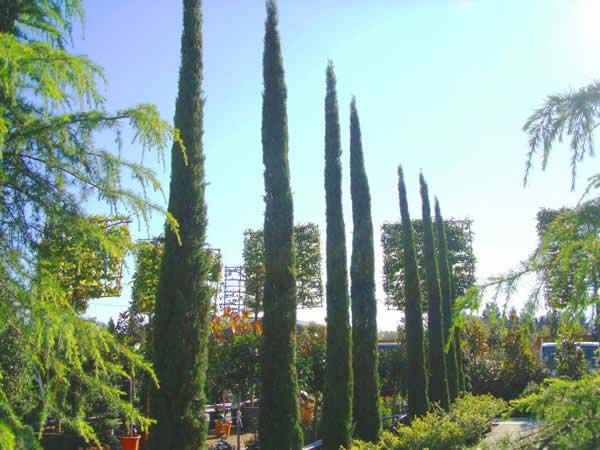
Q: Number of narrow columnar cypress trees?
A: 7